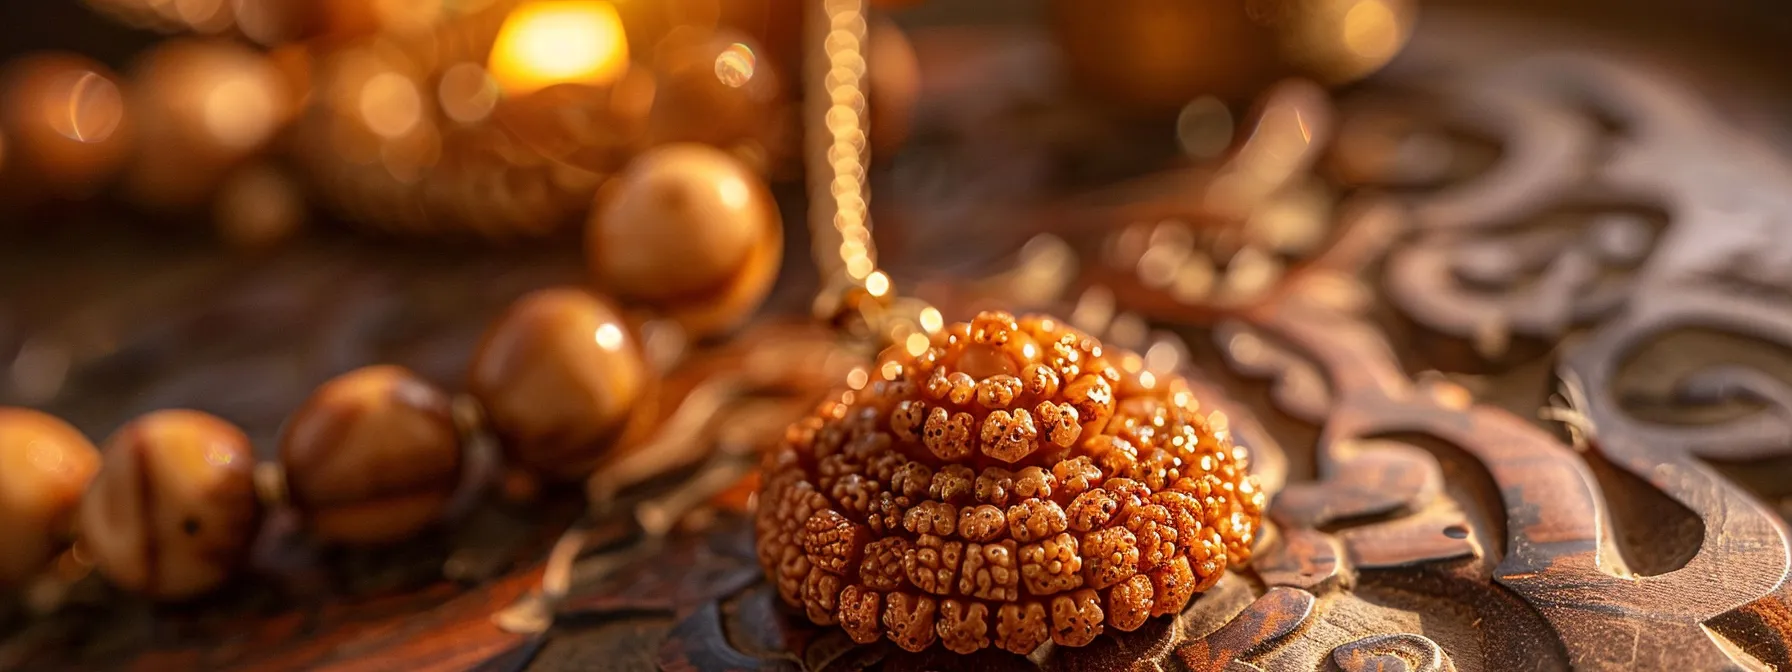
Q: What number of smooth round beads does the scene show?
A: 5